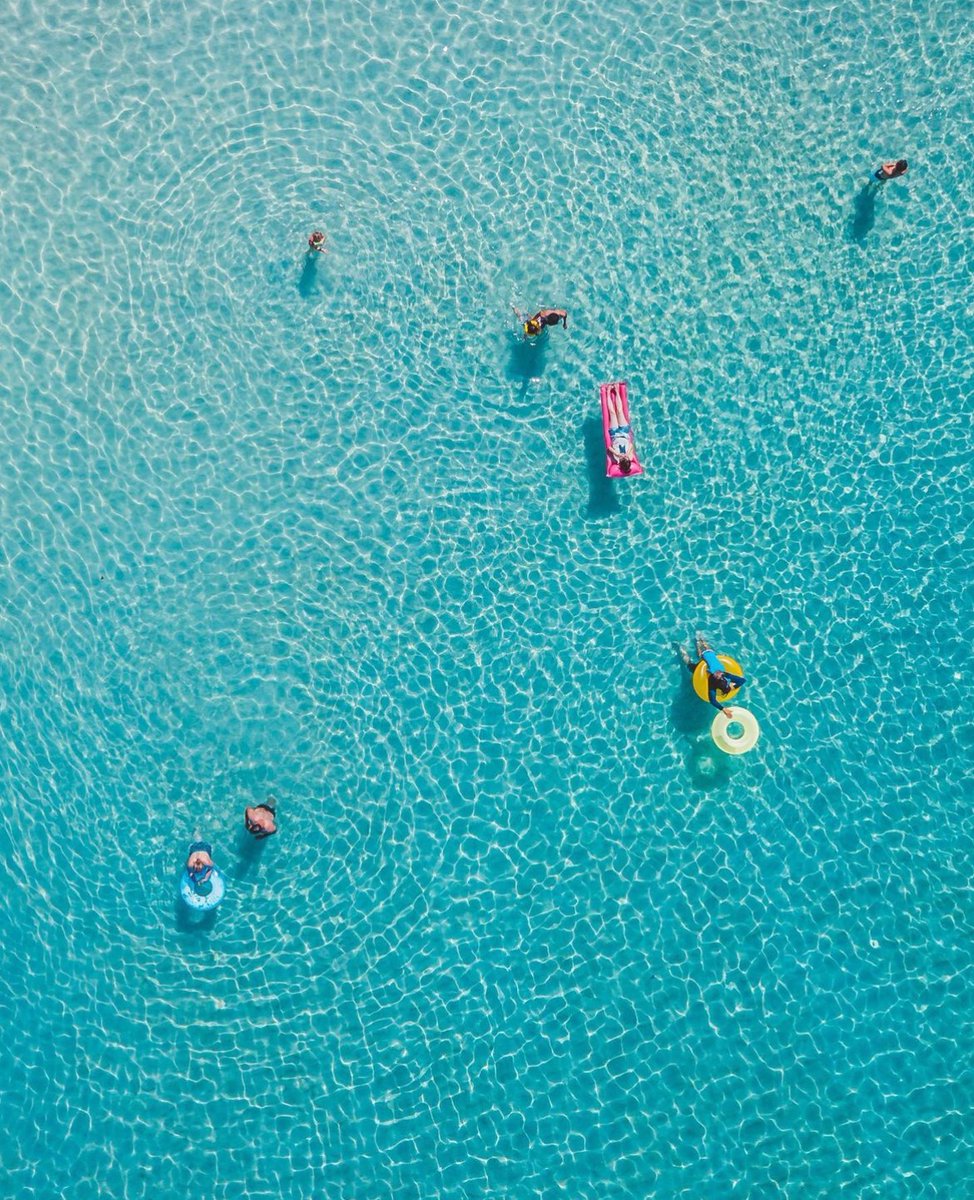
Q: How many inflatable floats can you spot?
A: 4